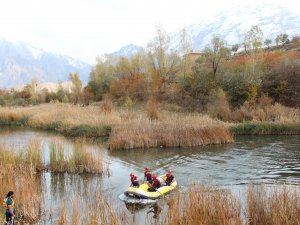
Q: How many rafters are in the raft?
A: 4